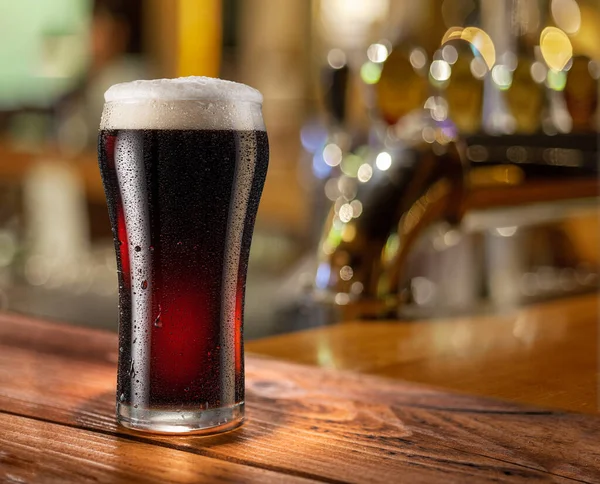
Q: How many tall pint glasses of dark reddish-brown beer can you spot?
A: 1